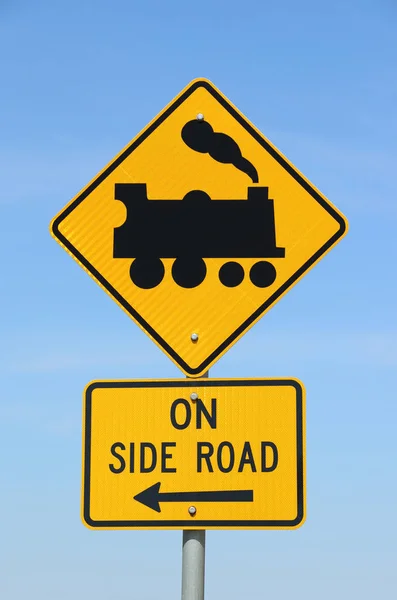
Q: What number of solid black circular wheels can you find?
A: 4